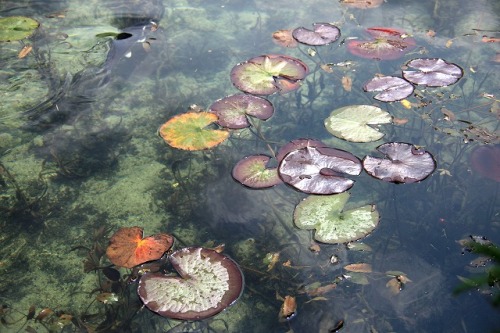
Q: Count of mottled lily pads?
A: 2